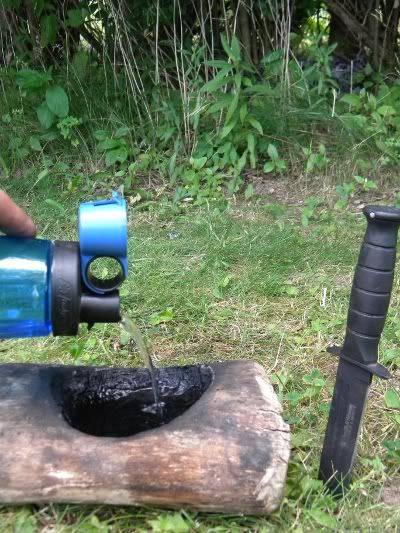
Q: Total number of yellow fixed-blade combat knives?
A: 0